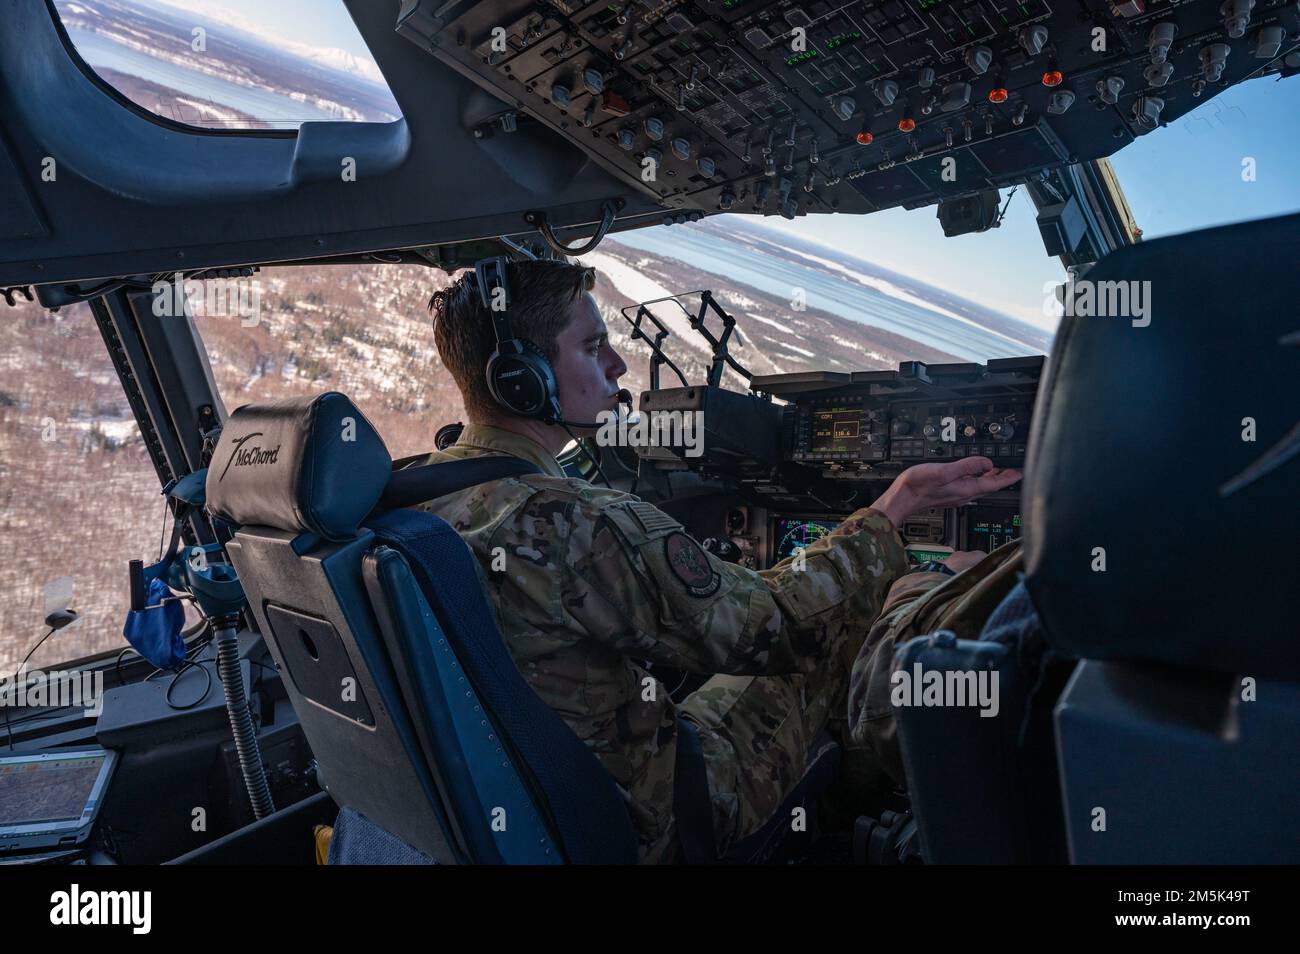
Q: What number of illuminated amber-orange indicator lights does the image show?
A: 4